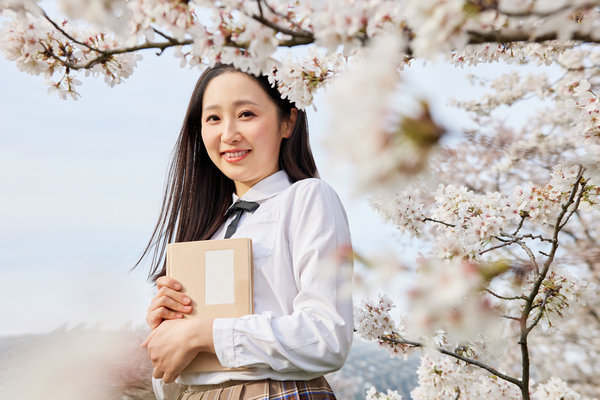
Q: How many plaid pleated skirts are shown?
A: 1